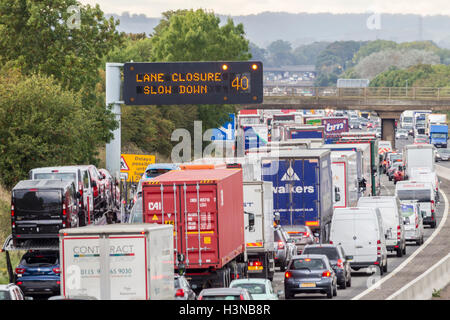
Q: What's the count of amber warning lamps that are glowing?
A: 2